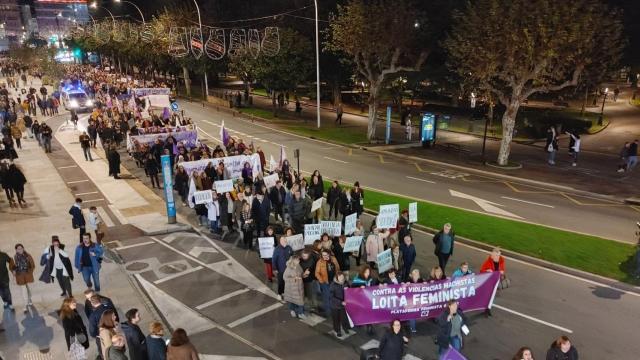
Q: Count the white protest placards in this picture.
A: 13